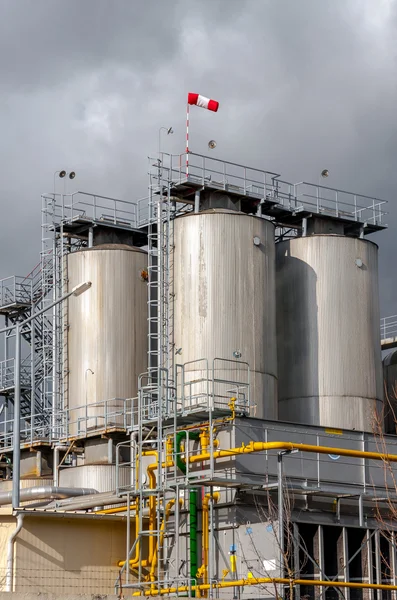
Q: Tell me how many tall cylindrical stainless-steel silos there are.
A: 3